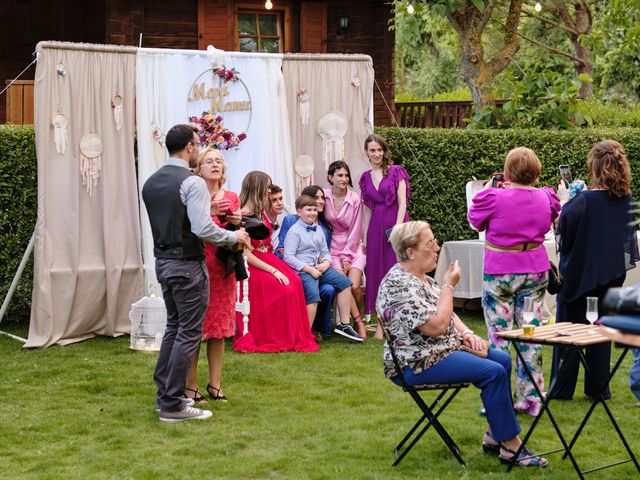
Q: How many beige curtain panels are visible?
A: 2